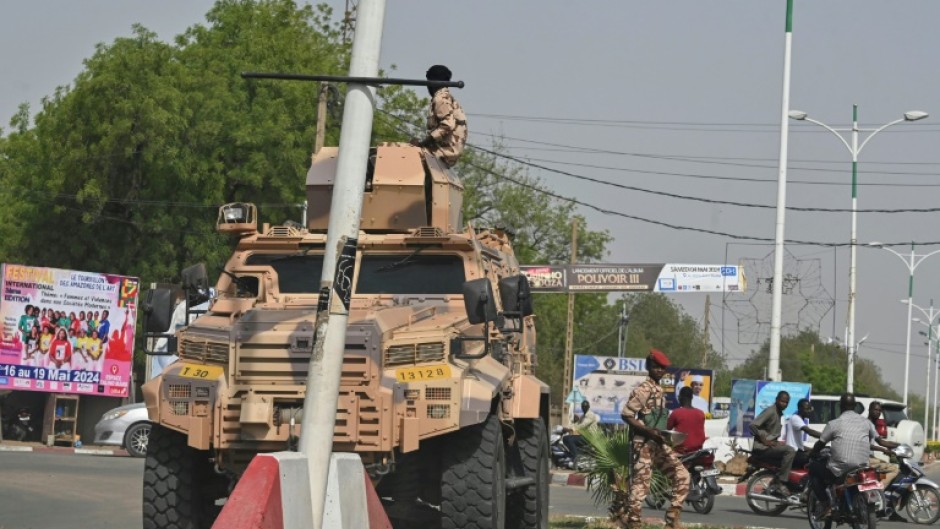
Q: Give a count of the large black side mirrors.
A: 4